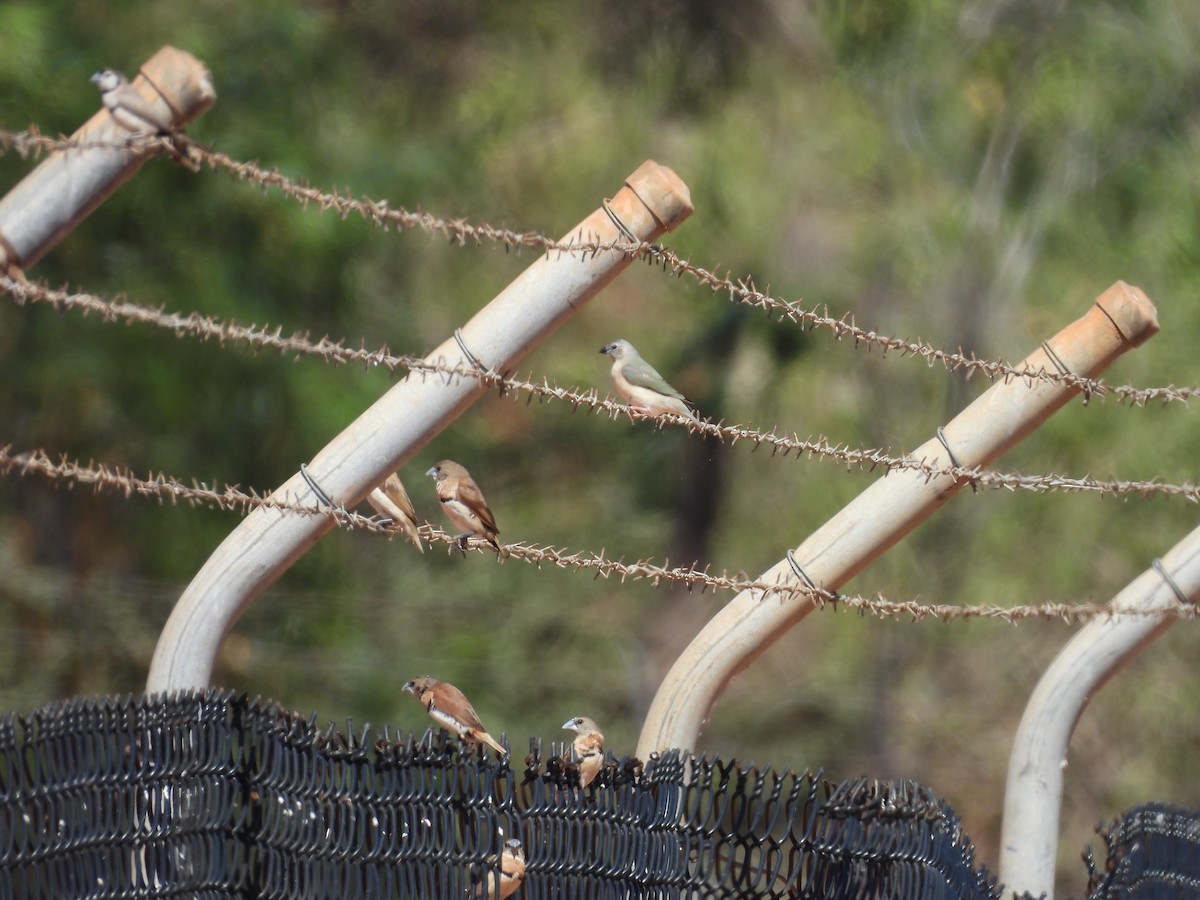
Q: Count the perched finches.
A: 7